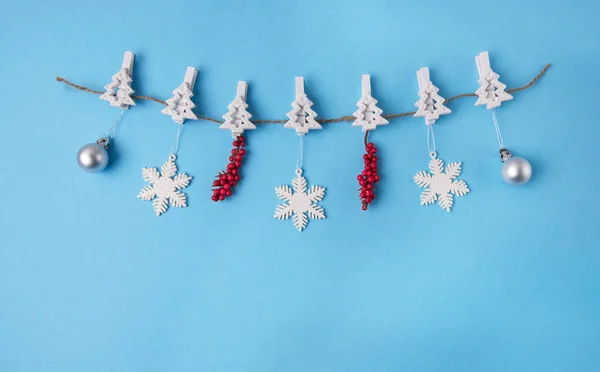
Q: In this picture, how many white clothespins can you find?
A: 7